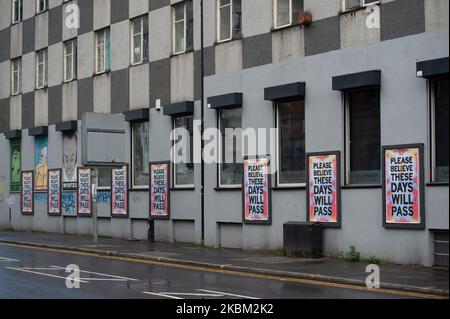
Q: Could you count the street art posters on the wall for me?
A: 8